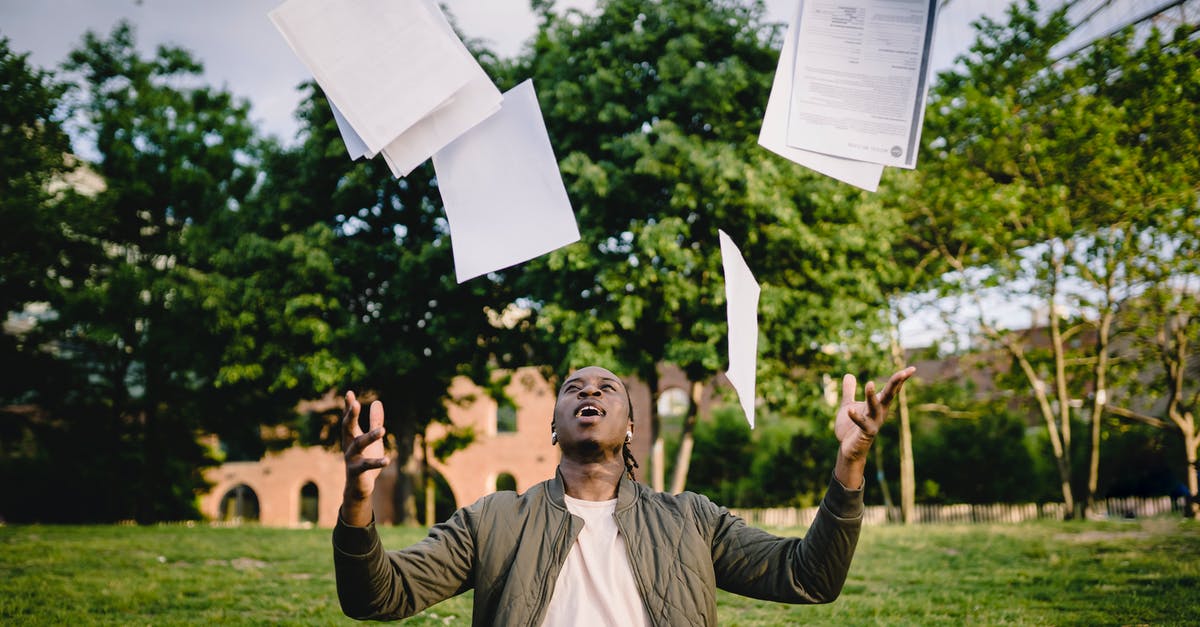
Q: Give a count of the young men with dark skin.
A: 1